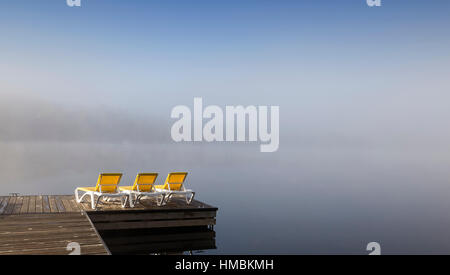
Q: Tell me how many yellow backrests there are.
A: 3